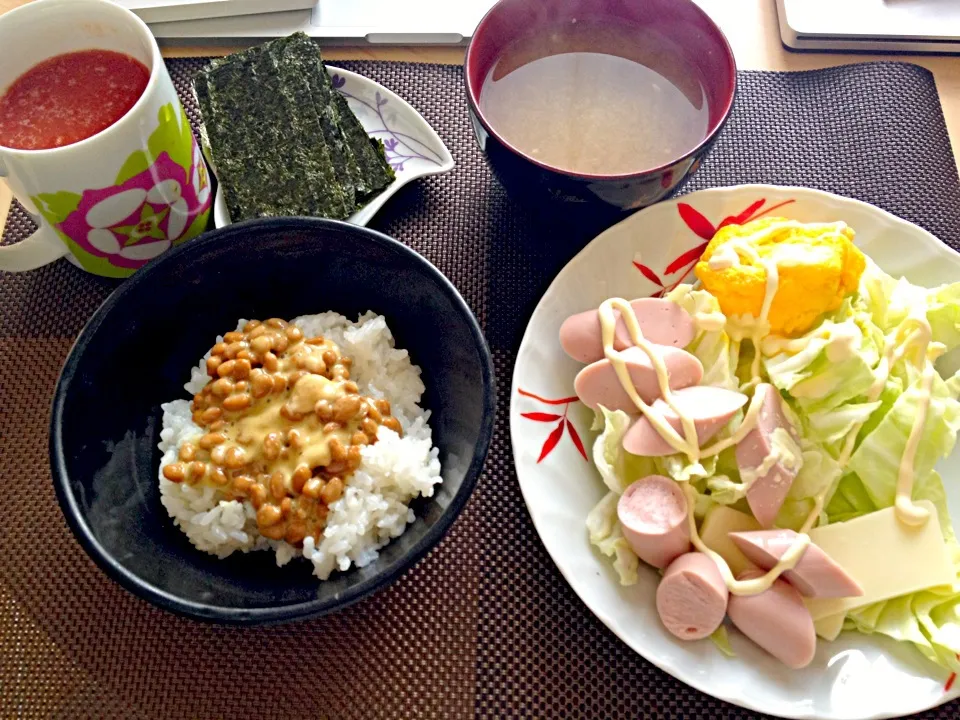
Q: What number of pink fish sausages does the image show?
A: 8